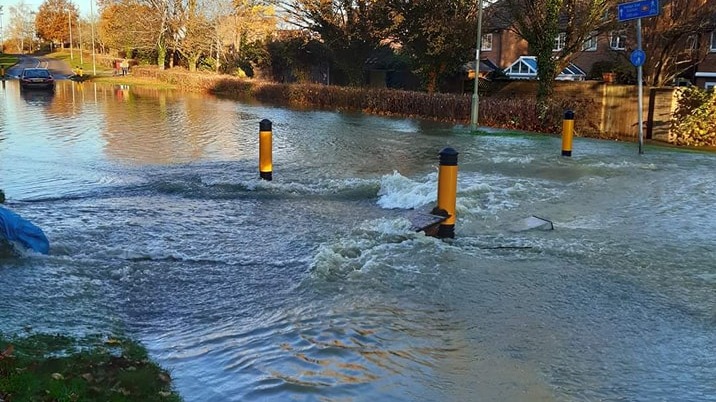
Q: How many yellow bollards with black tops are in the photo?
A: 3